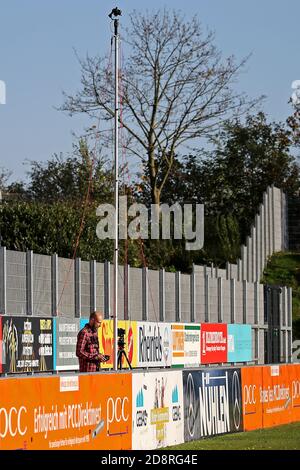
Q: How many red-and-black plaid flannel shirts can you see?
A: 1